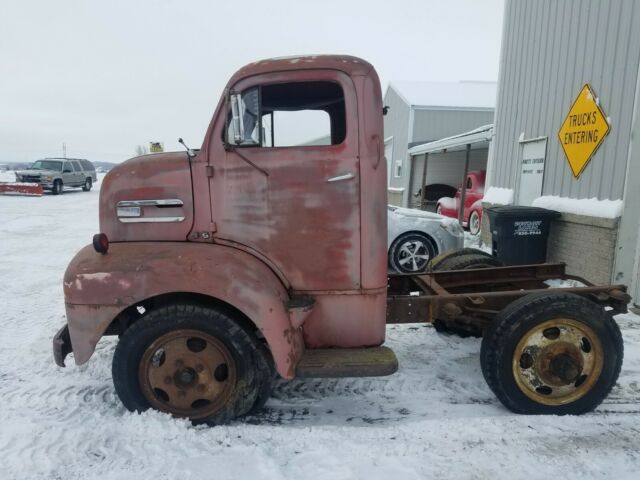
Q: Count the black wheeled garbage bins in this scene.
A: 1